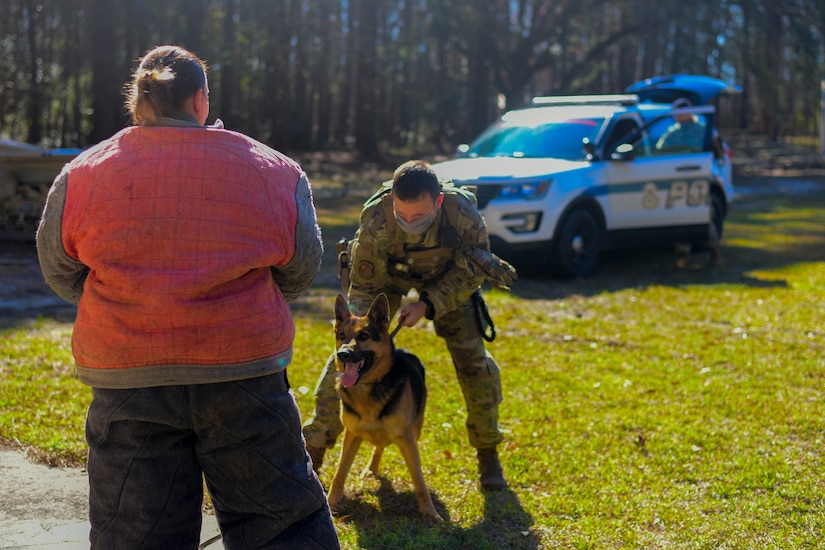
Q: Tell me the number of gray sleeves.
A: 2